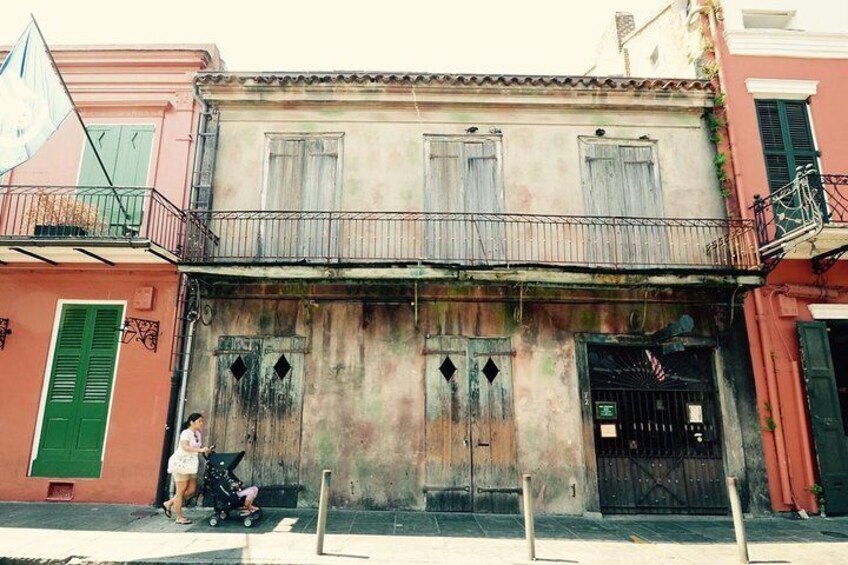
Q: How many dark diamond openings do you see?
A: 4